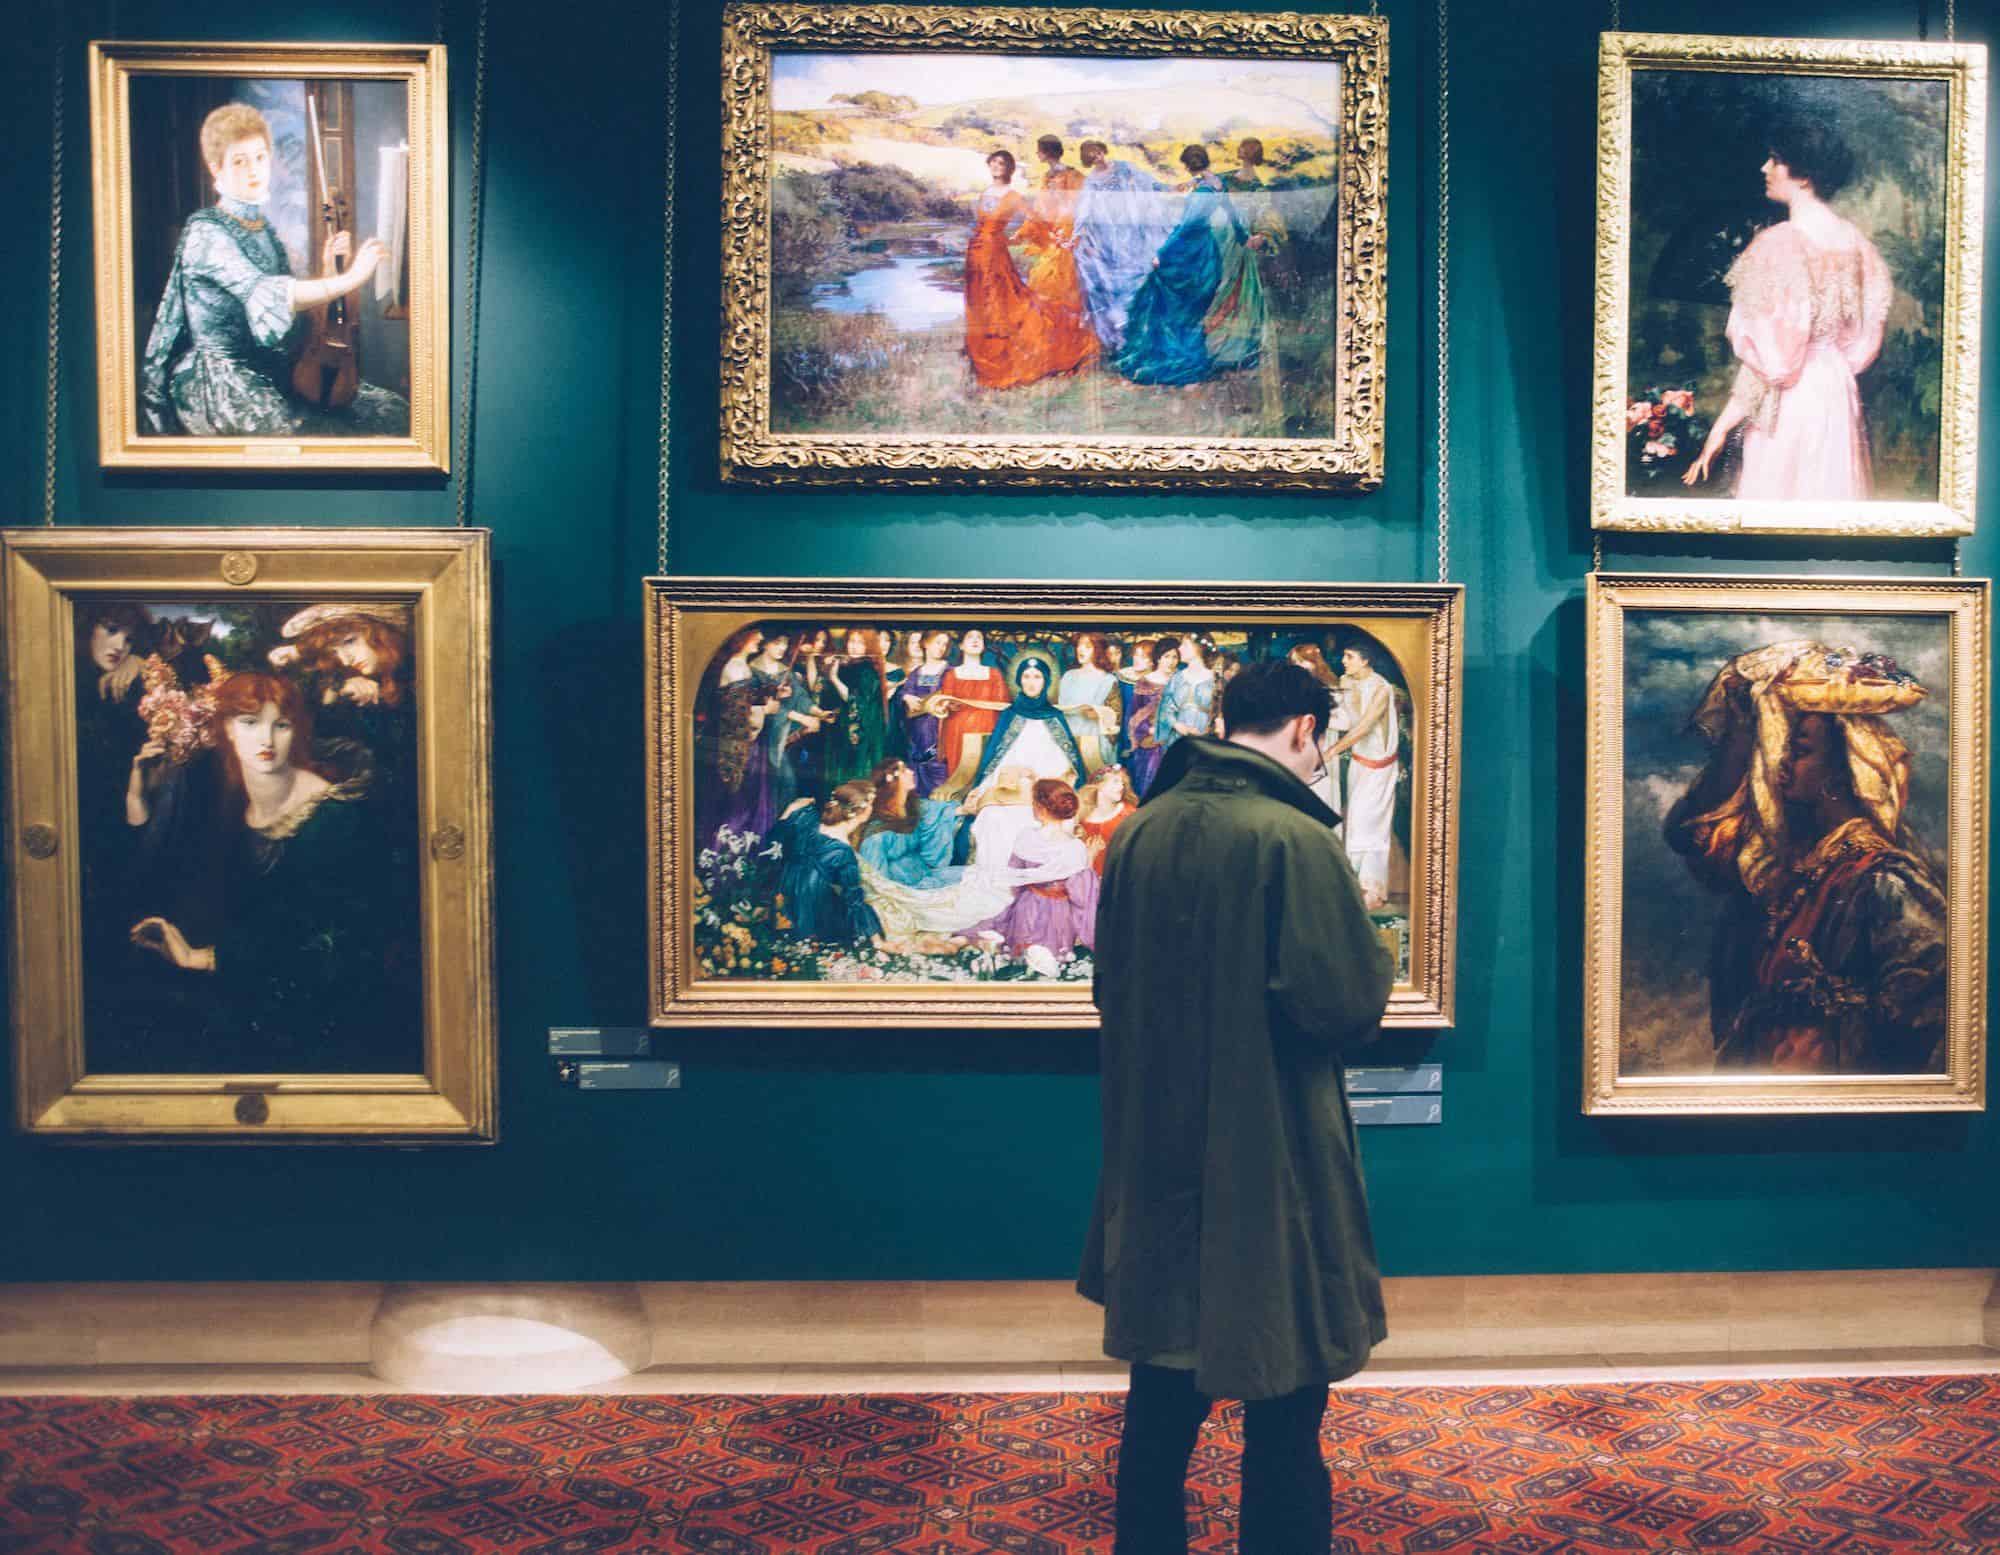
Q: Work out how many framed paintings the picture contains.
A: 6